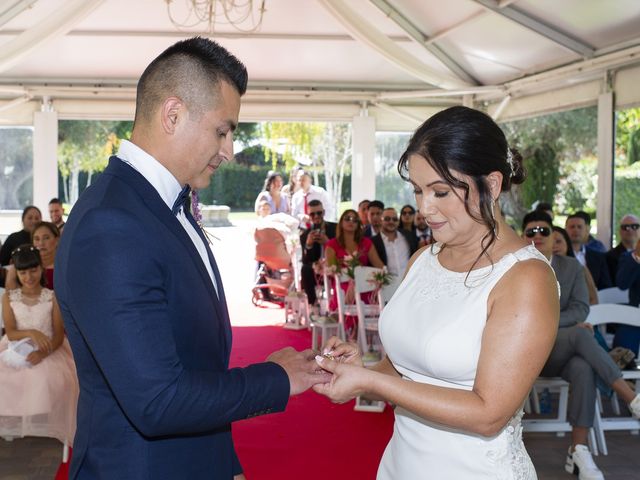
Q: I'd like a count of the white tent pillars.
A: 3